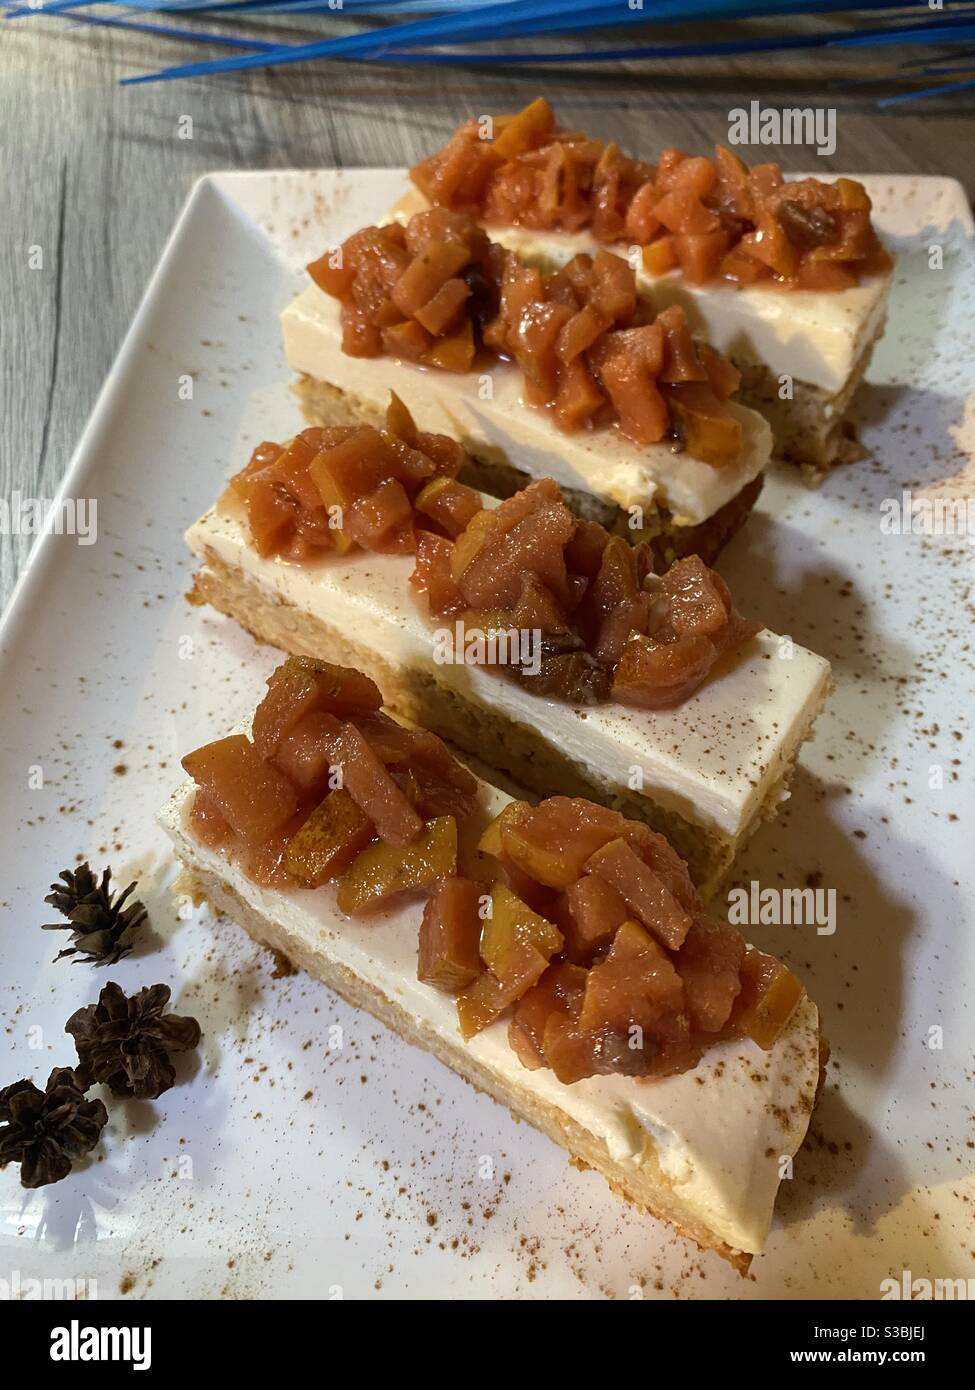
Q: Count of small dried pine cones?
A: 3